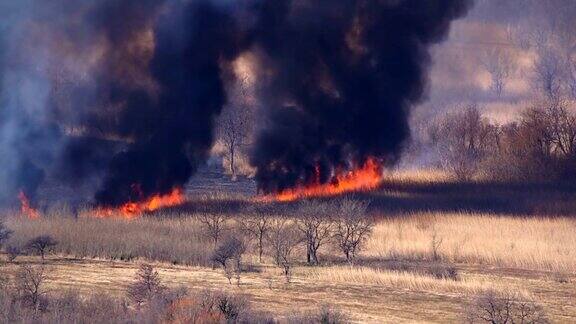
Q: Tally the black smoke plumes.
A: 2